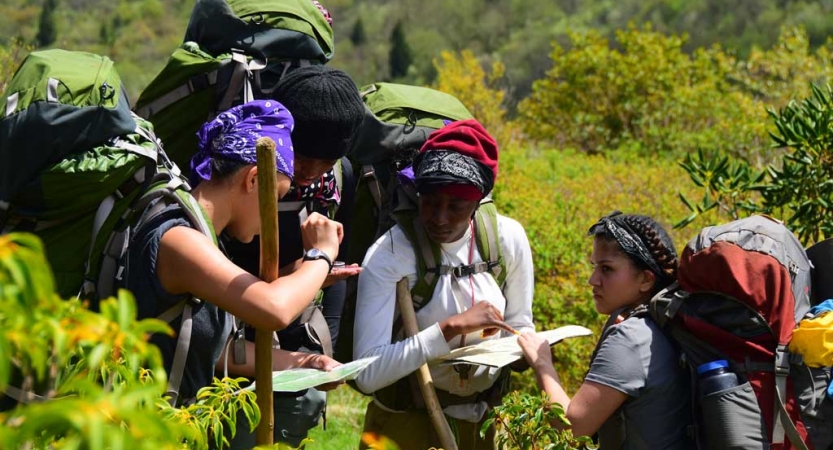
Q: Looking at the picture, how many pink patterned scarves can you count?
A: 1